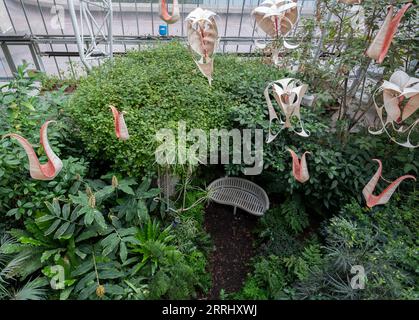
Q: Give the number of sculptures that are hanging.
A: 10